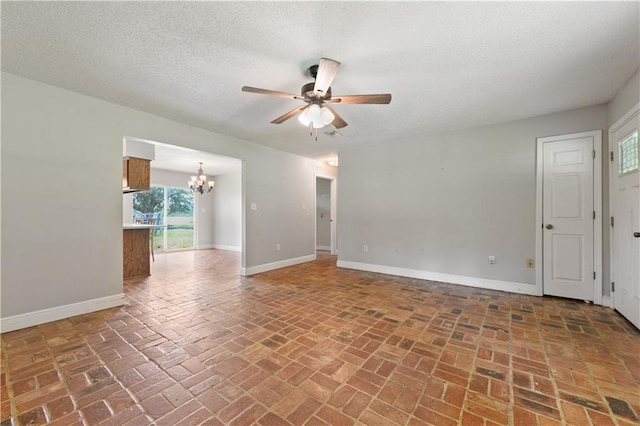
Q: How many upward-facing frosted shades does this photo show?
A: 5